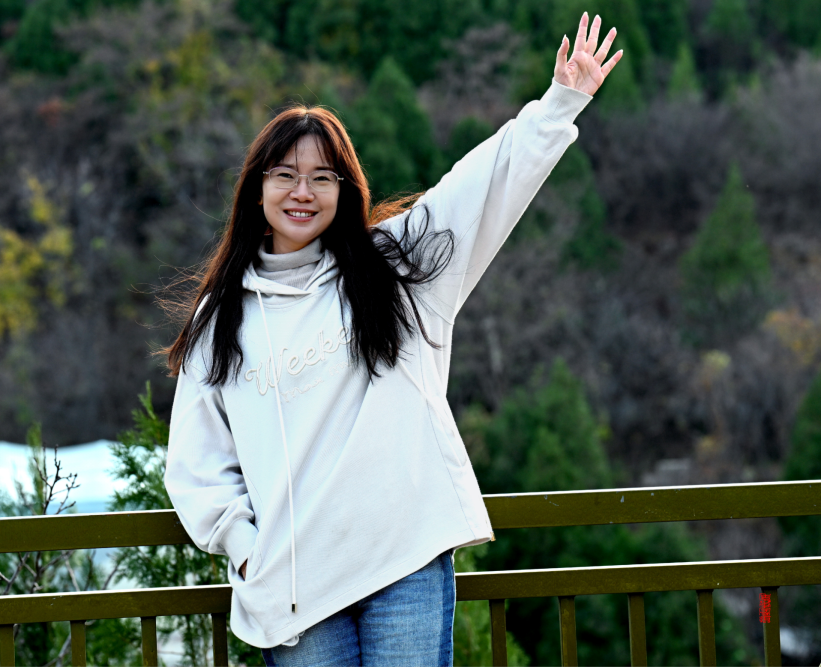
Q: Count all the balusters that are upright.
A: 9